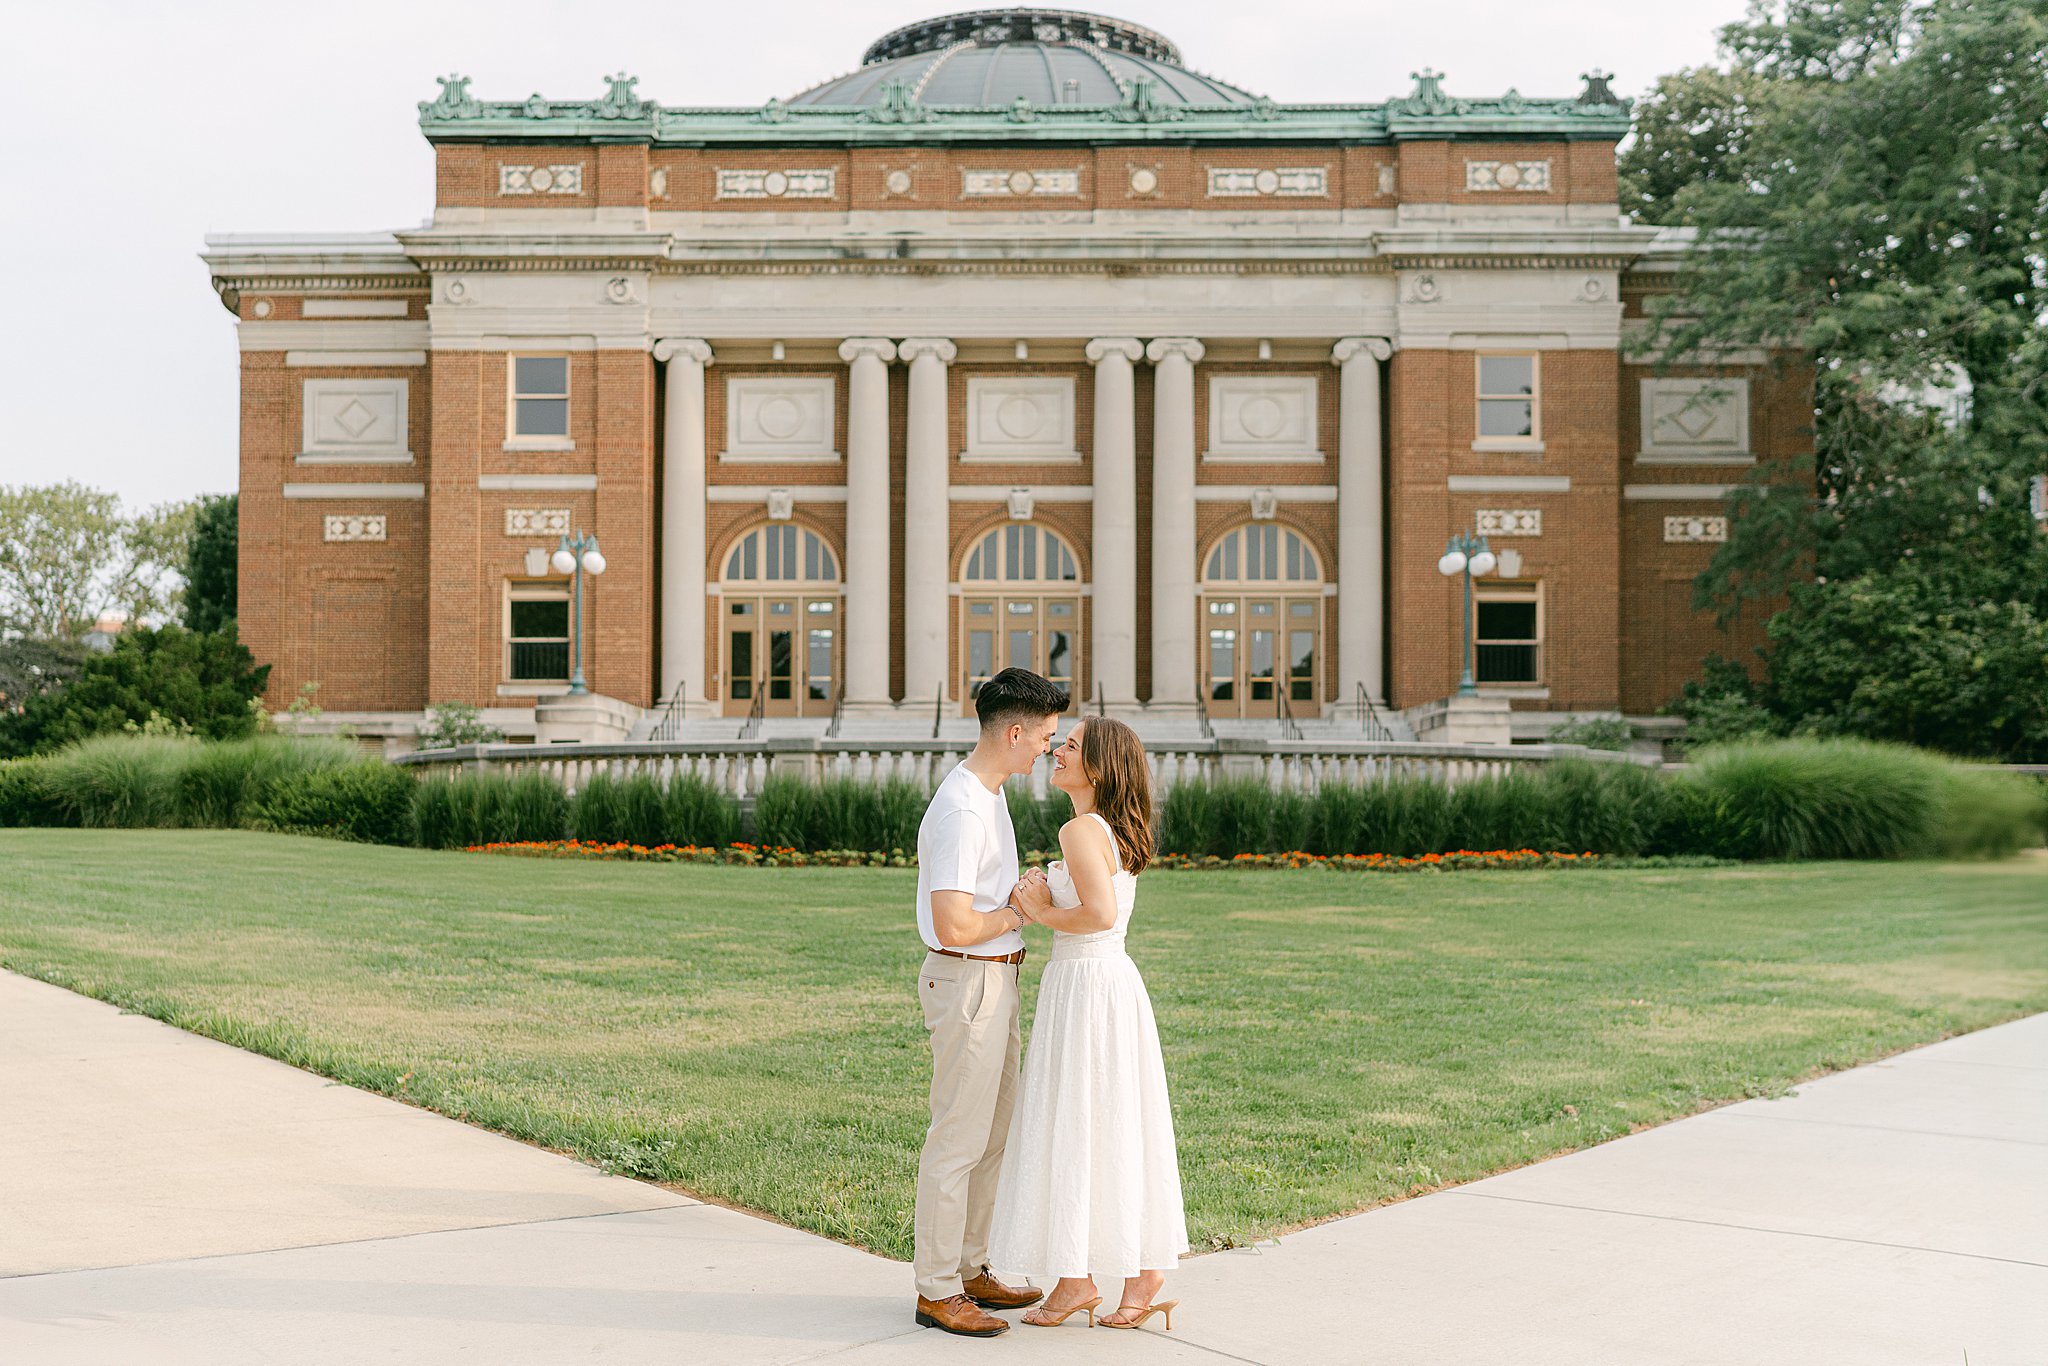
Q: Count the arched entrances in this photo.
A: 3